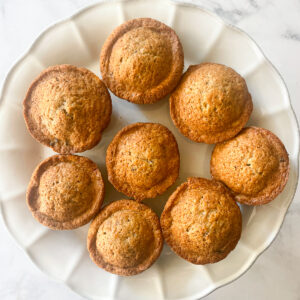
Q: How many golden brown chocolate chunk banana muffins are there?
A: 8